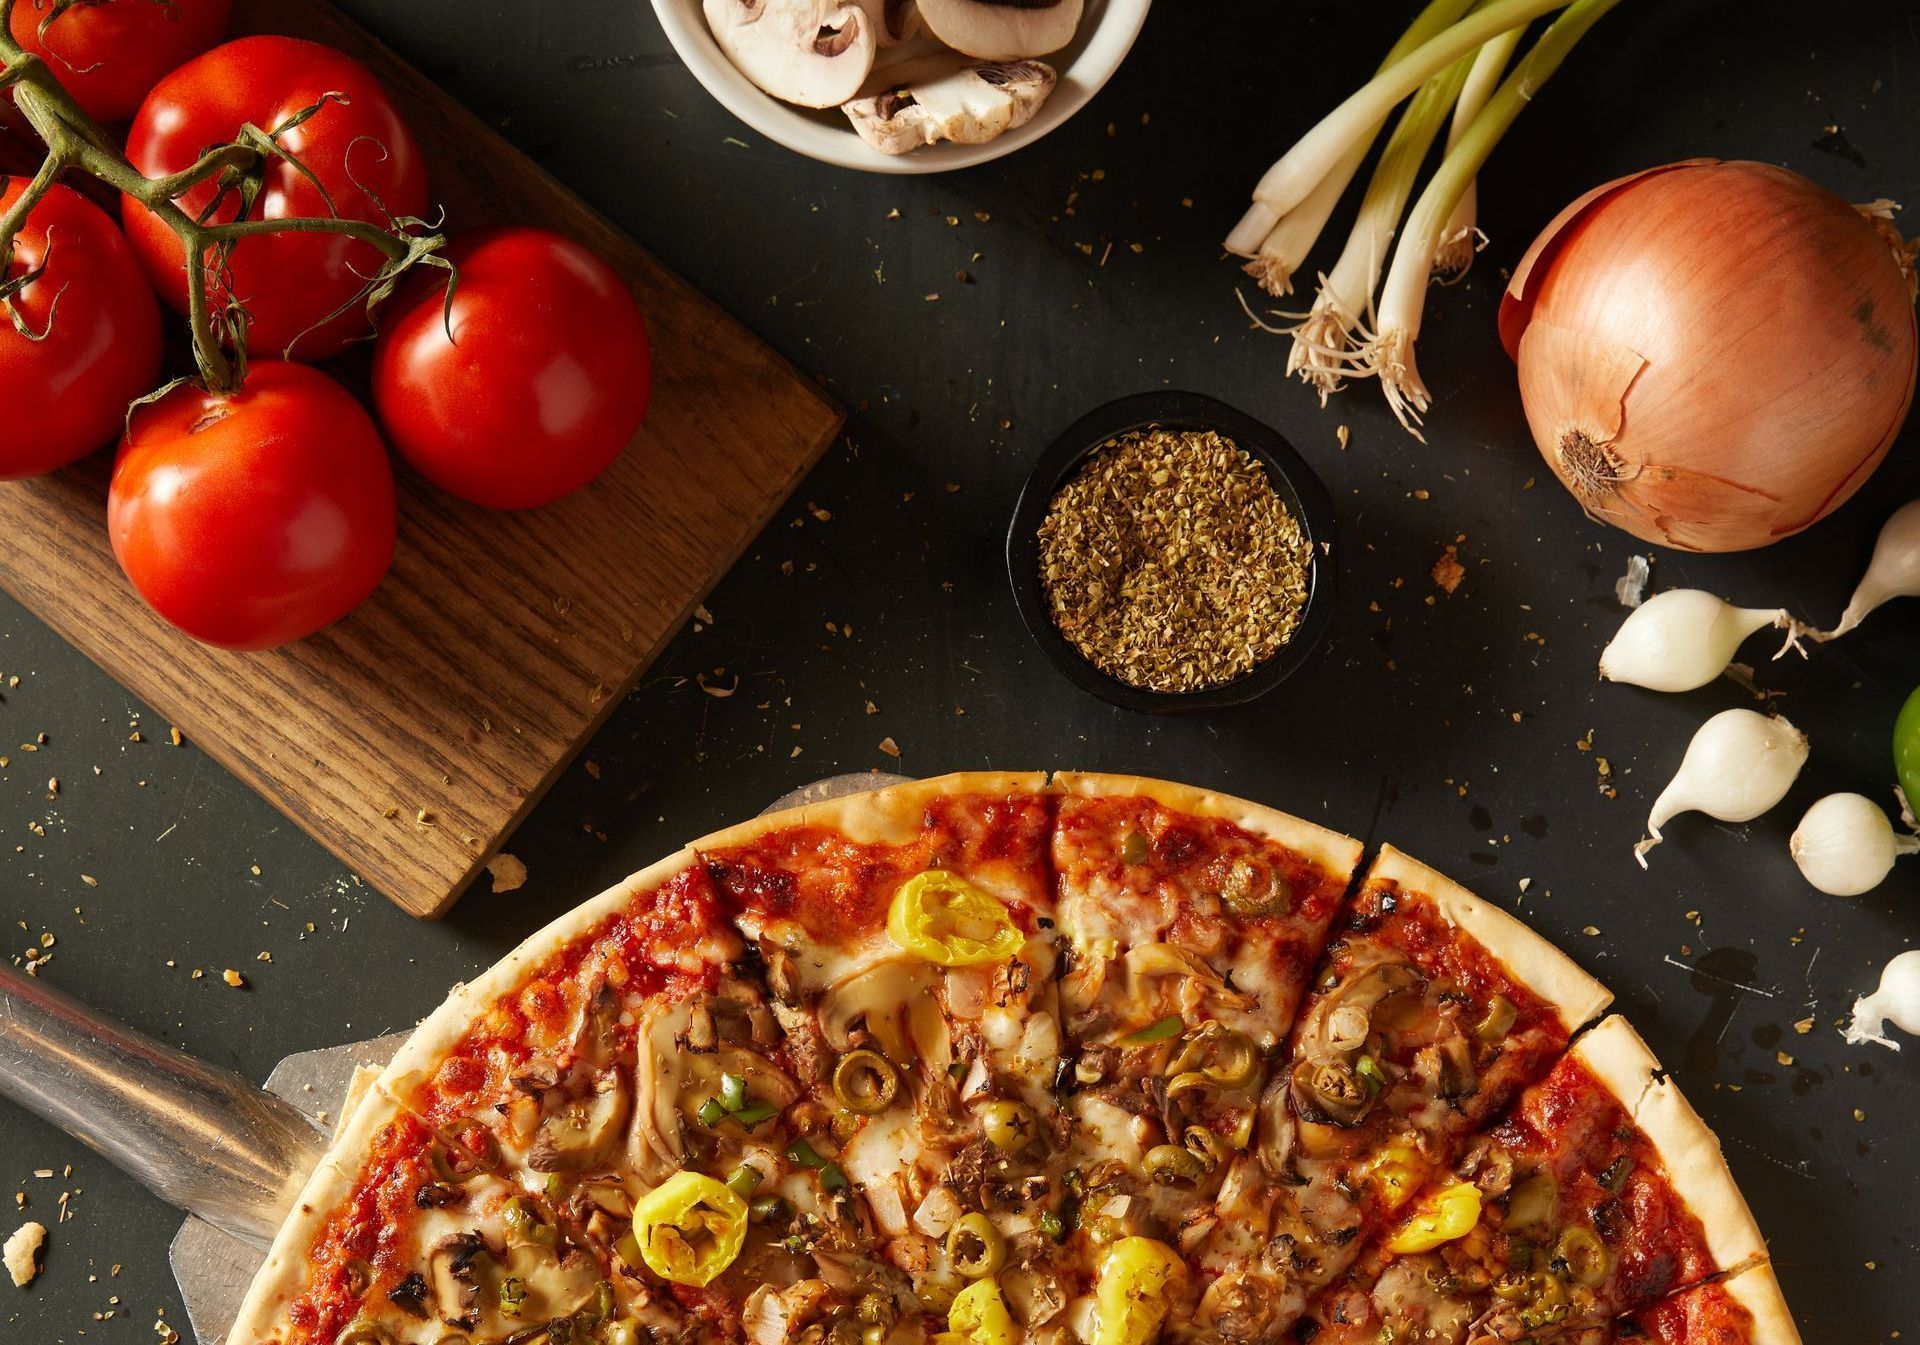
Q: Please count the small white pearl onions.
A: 5